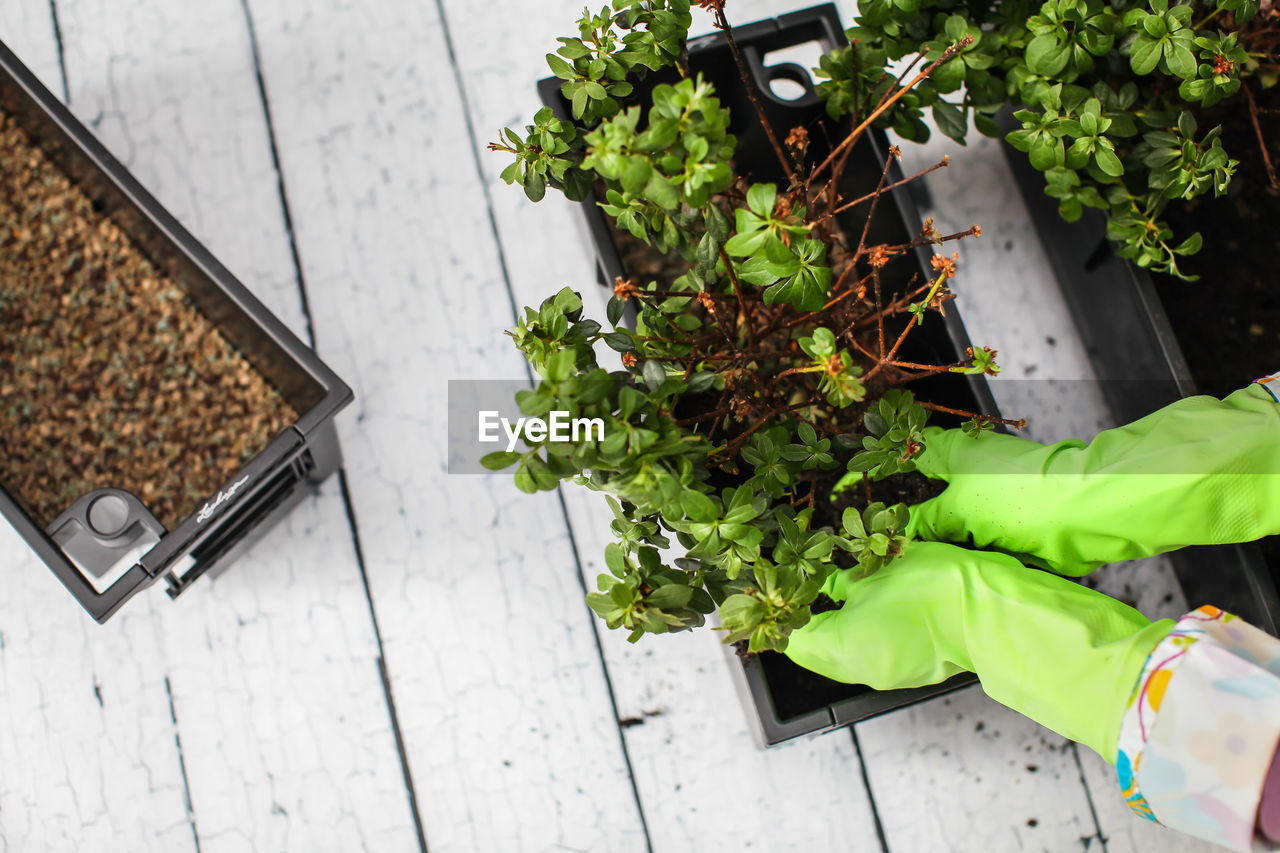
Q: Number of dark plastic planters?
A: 3